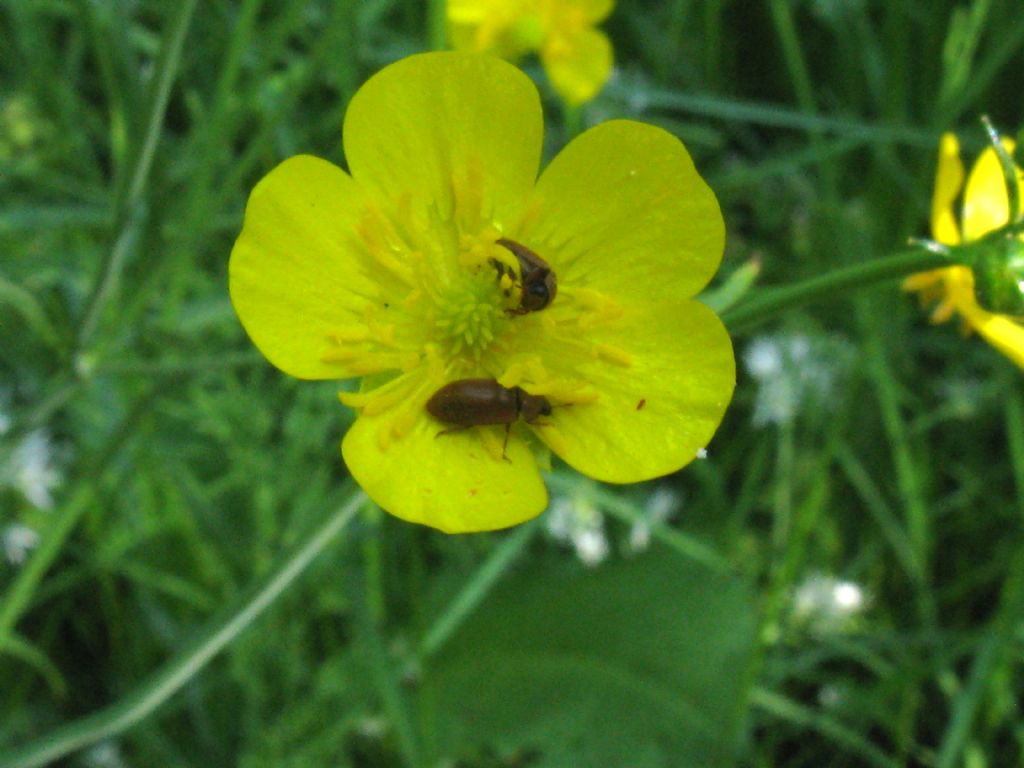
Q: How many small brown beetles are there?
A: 2